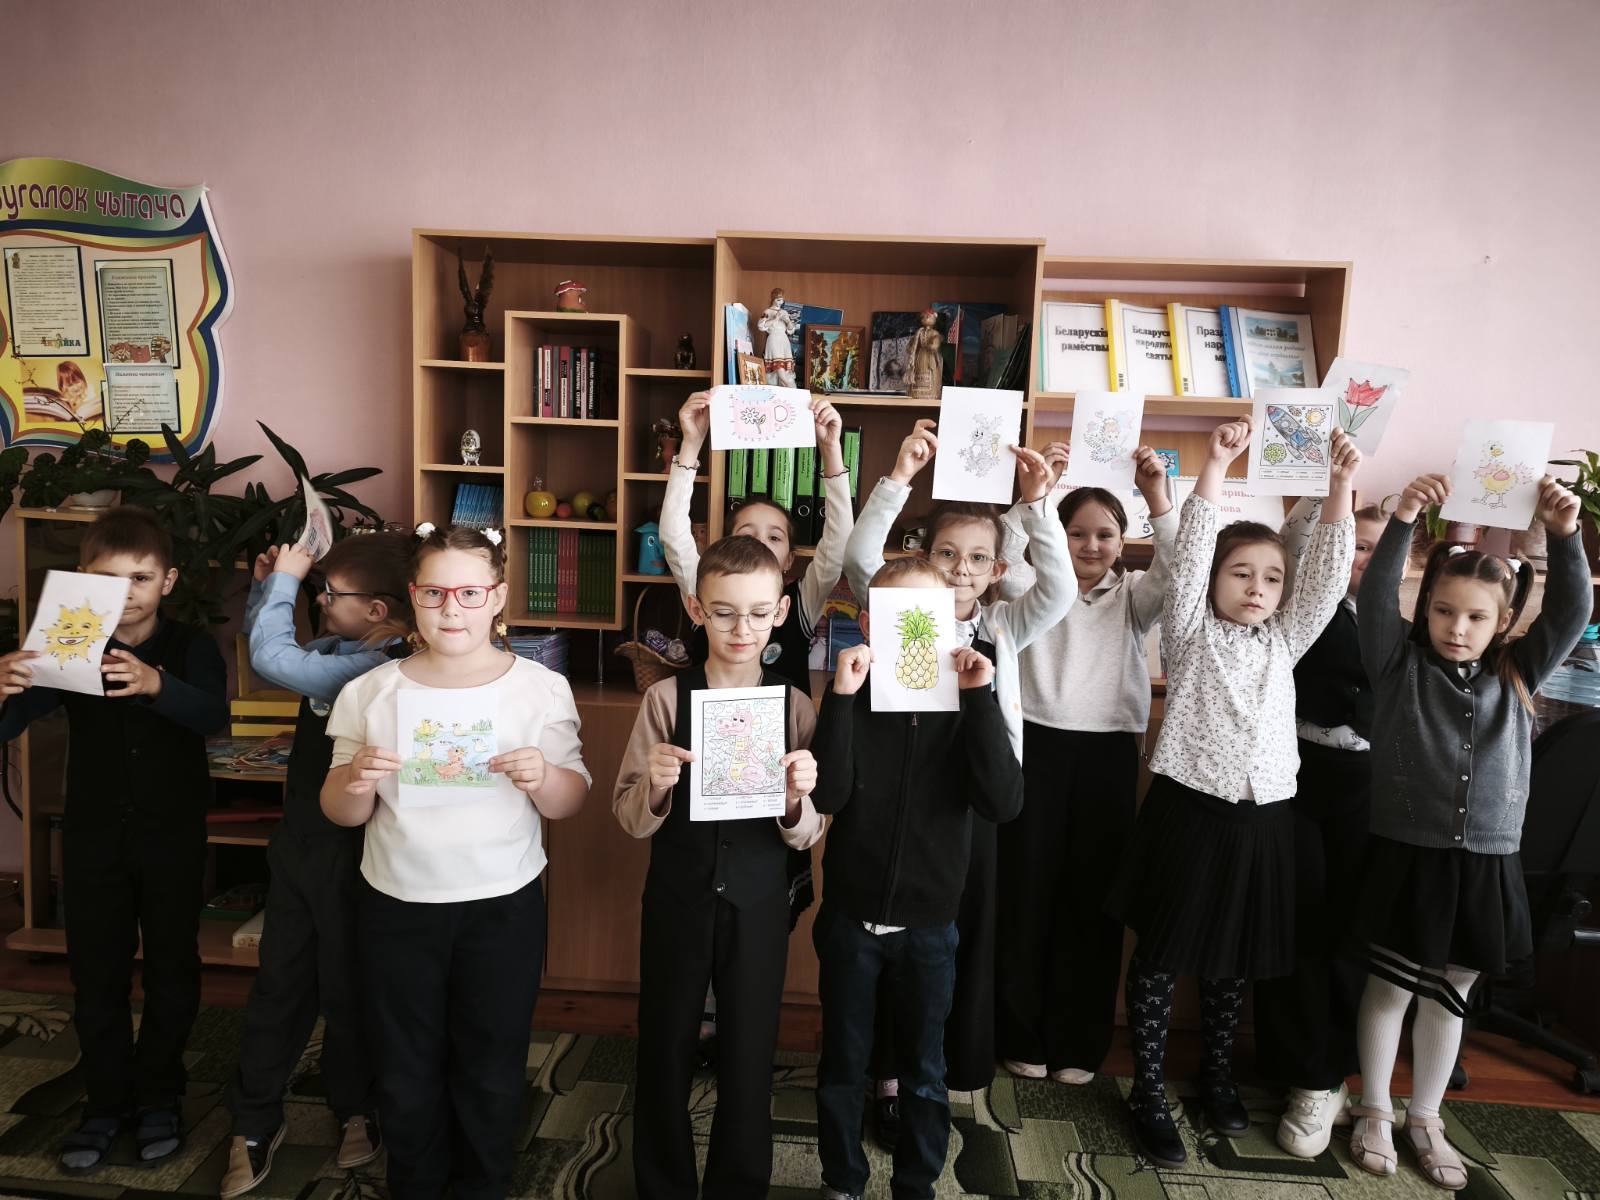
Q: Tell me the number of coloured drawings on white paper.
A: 11